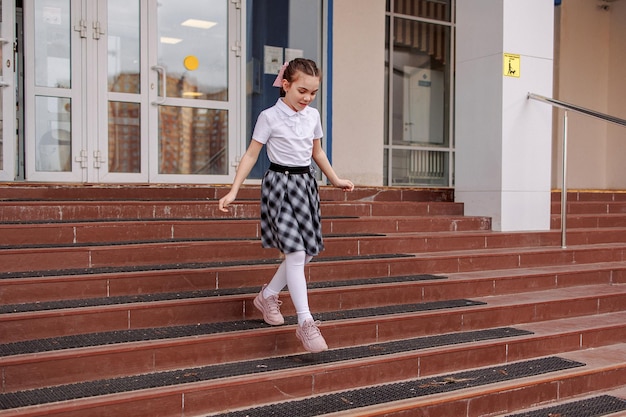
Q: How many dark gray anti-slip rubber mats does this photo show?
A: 9